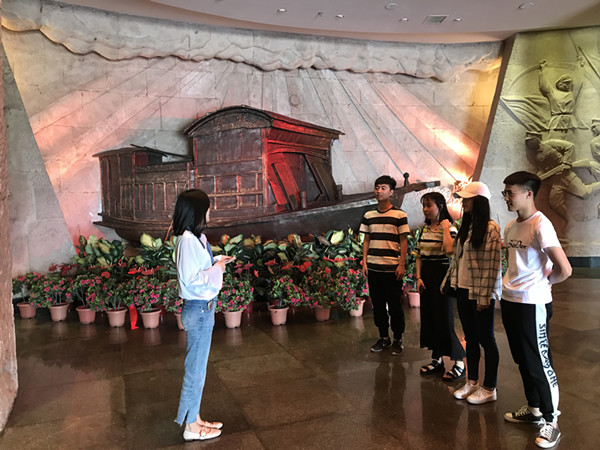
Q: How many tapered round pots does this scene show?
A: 11